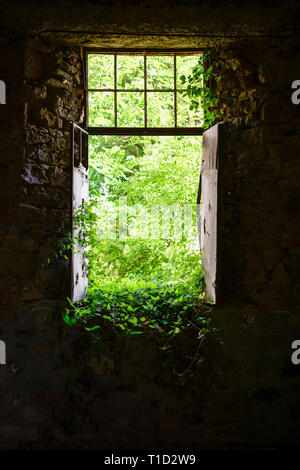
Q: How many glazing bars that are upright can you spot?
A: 3